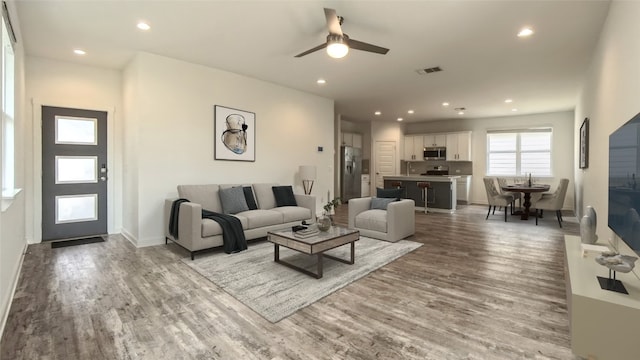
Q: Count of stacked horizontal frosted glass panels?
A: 3